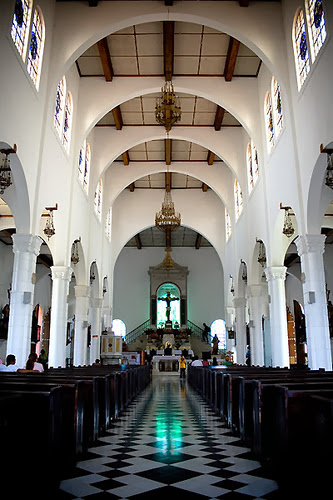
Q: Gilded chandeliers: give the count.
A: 3